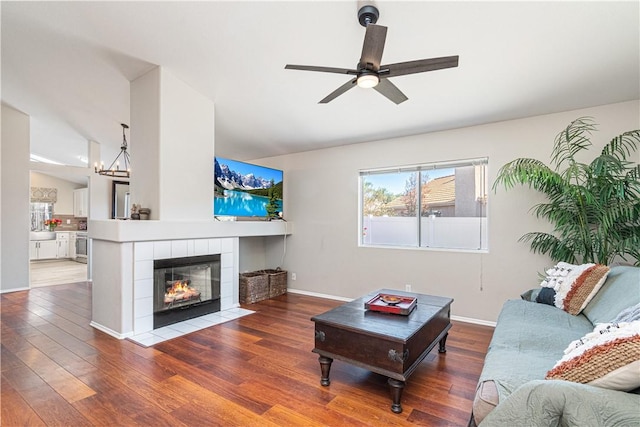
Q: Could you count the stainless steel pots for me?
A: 0